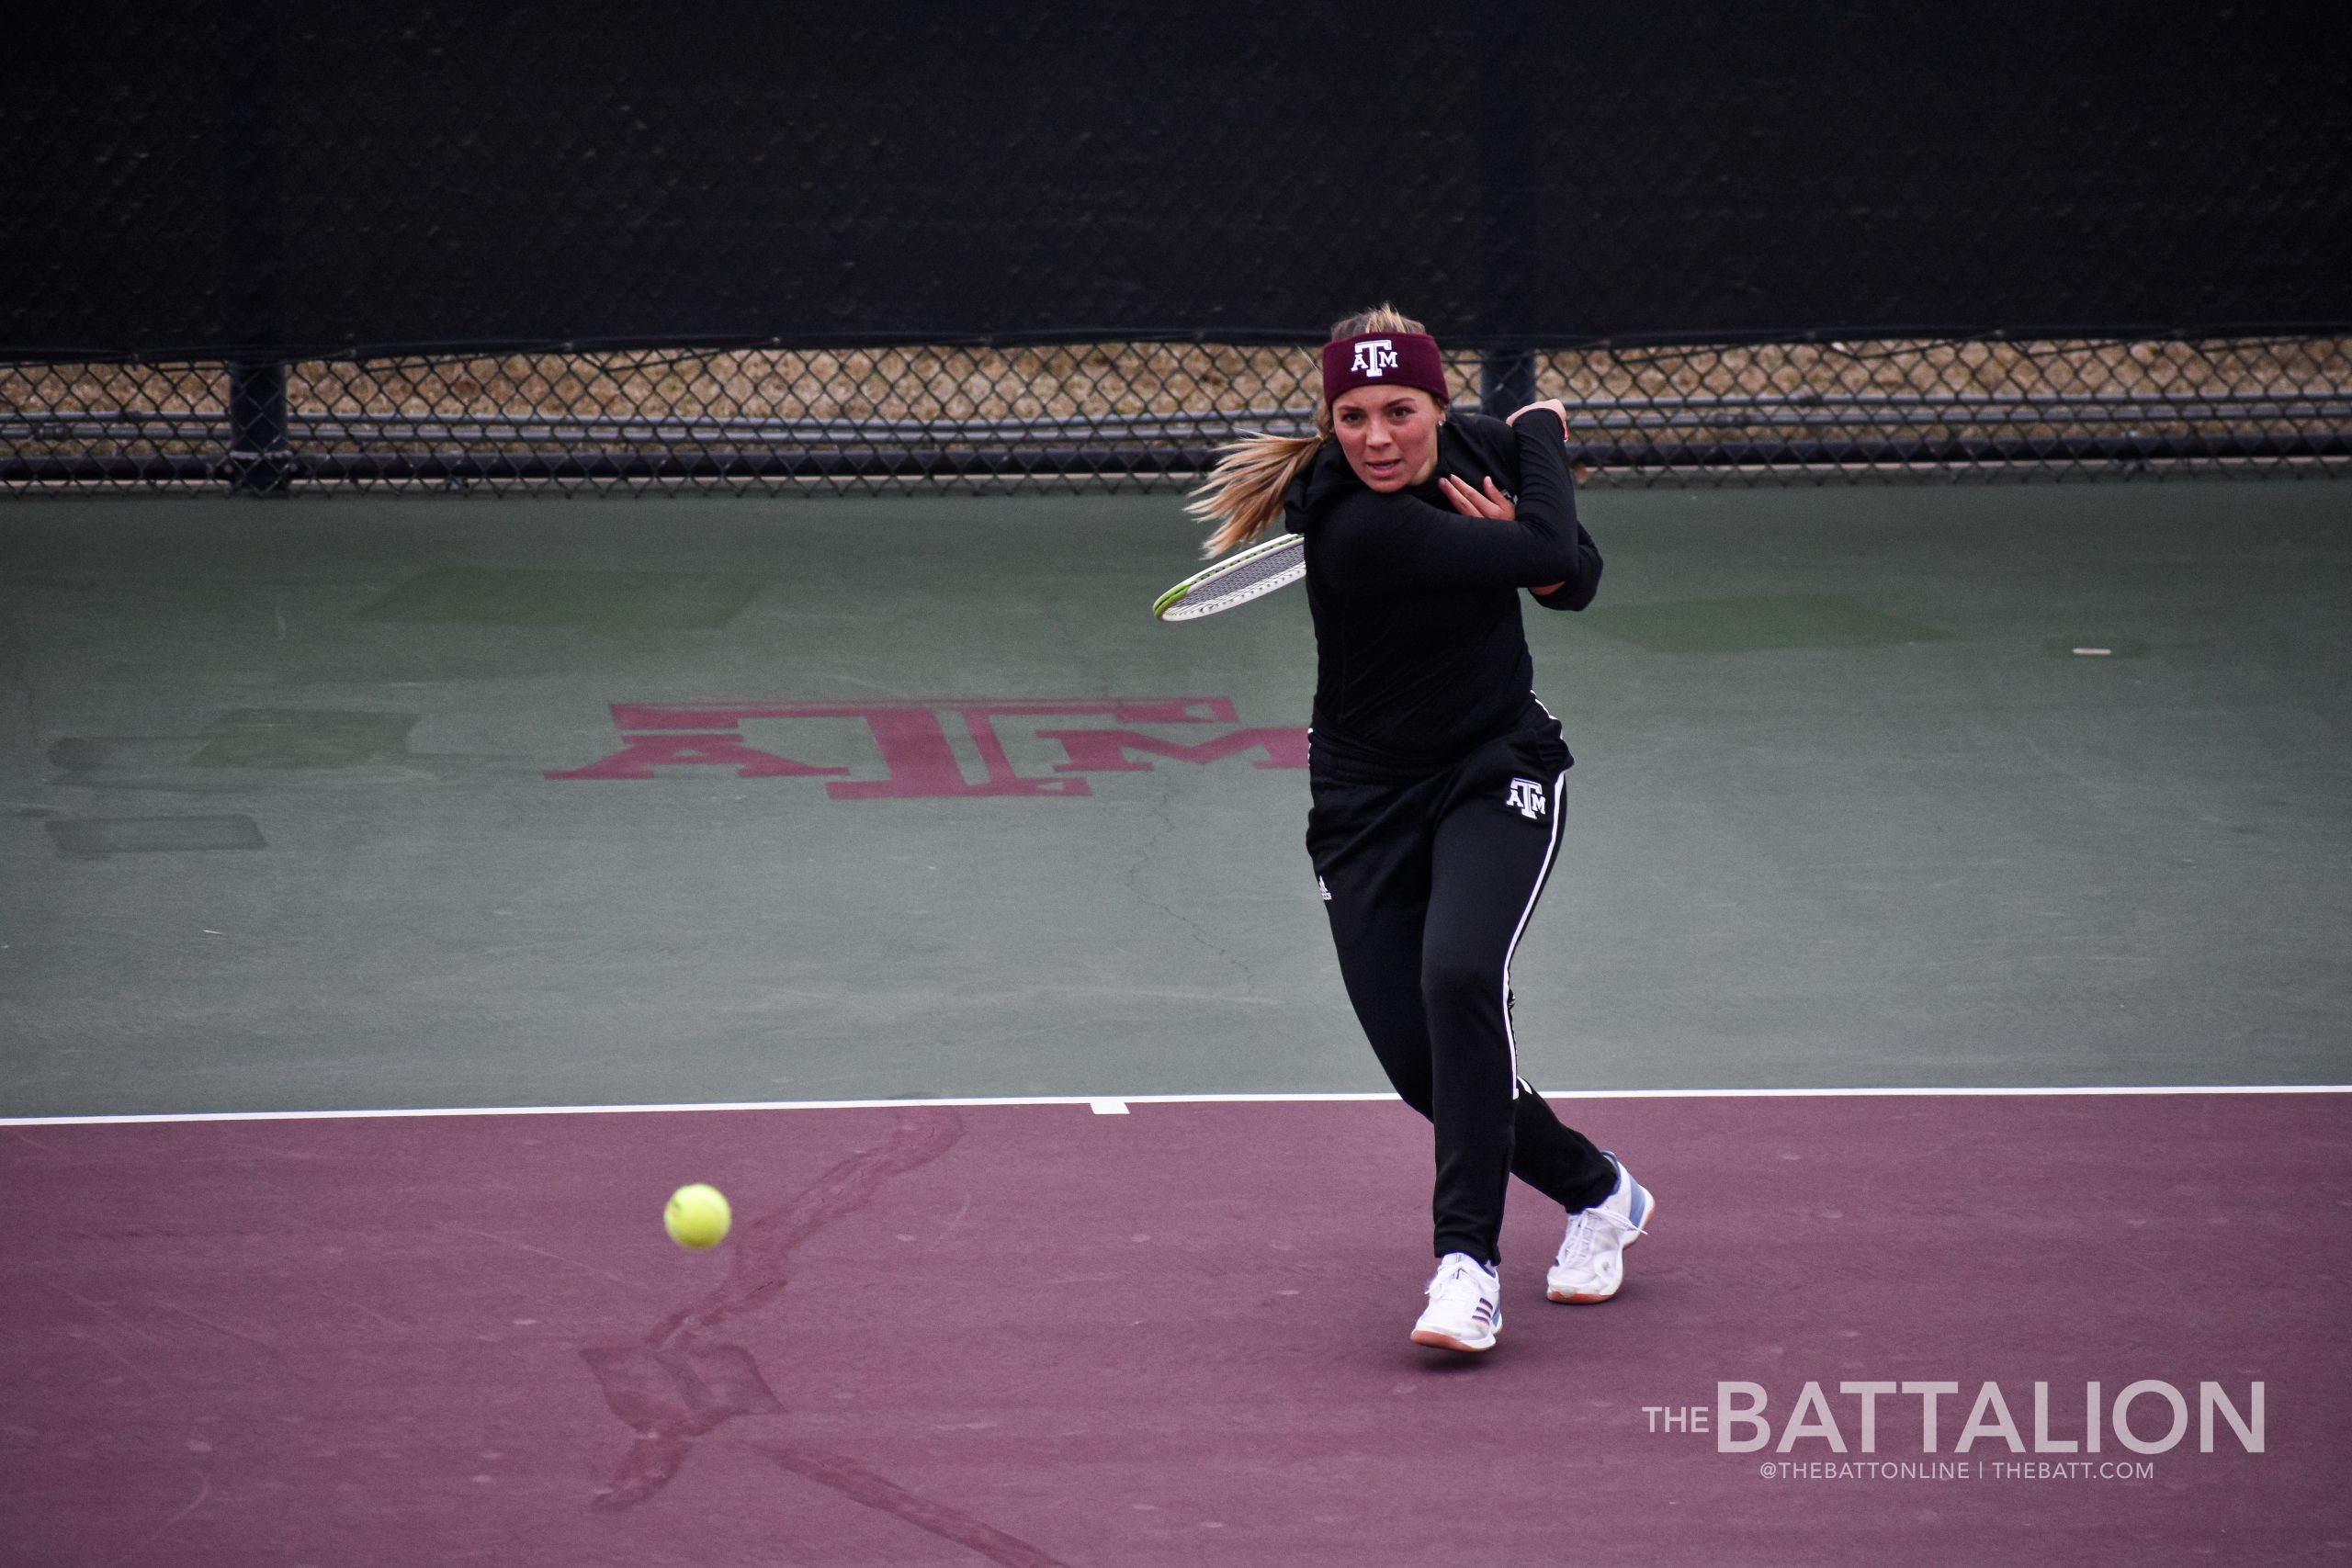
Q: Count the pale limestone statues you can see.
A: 0